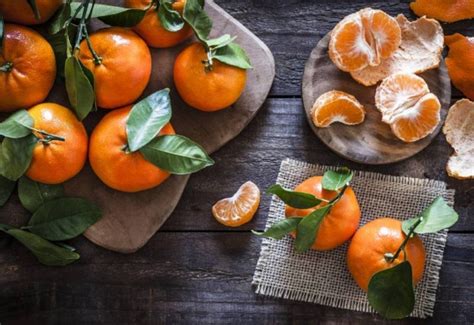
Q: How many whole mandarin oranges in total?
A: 9